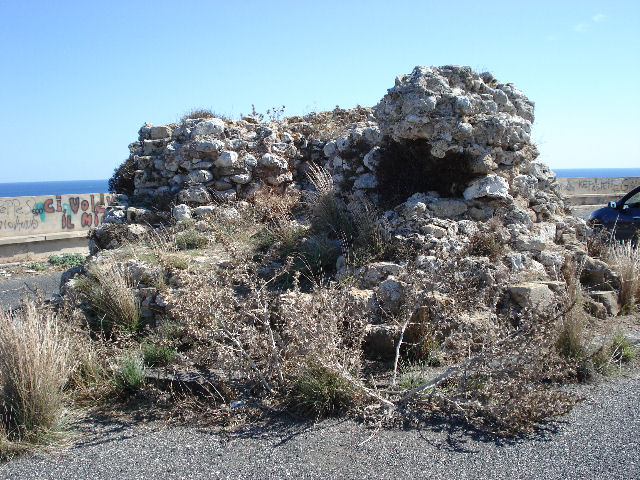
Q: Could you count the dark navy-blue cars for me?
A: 1